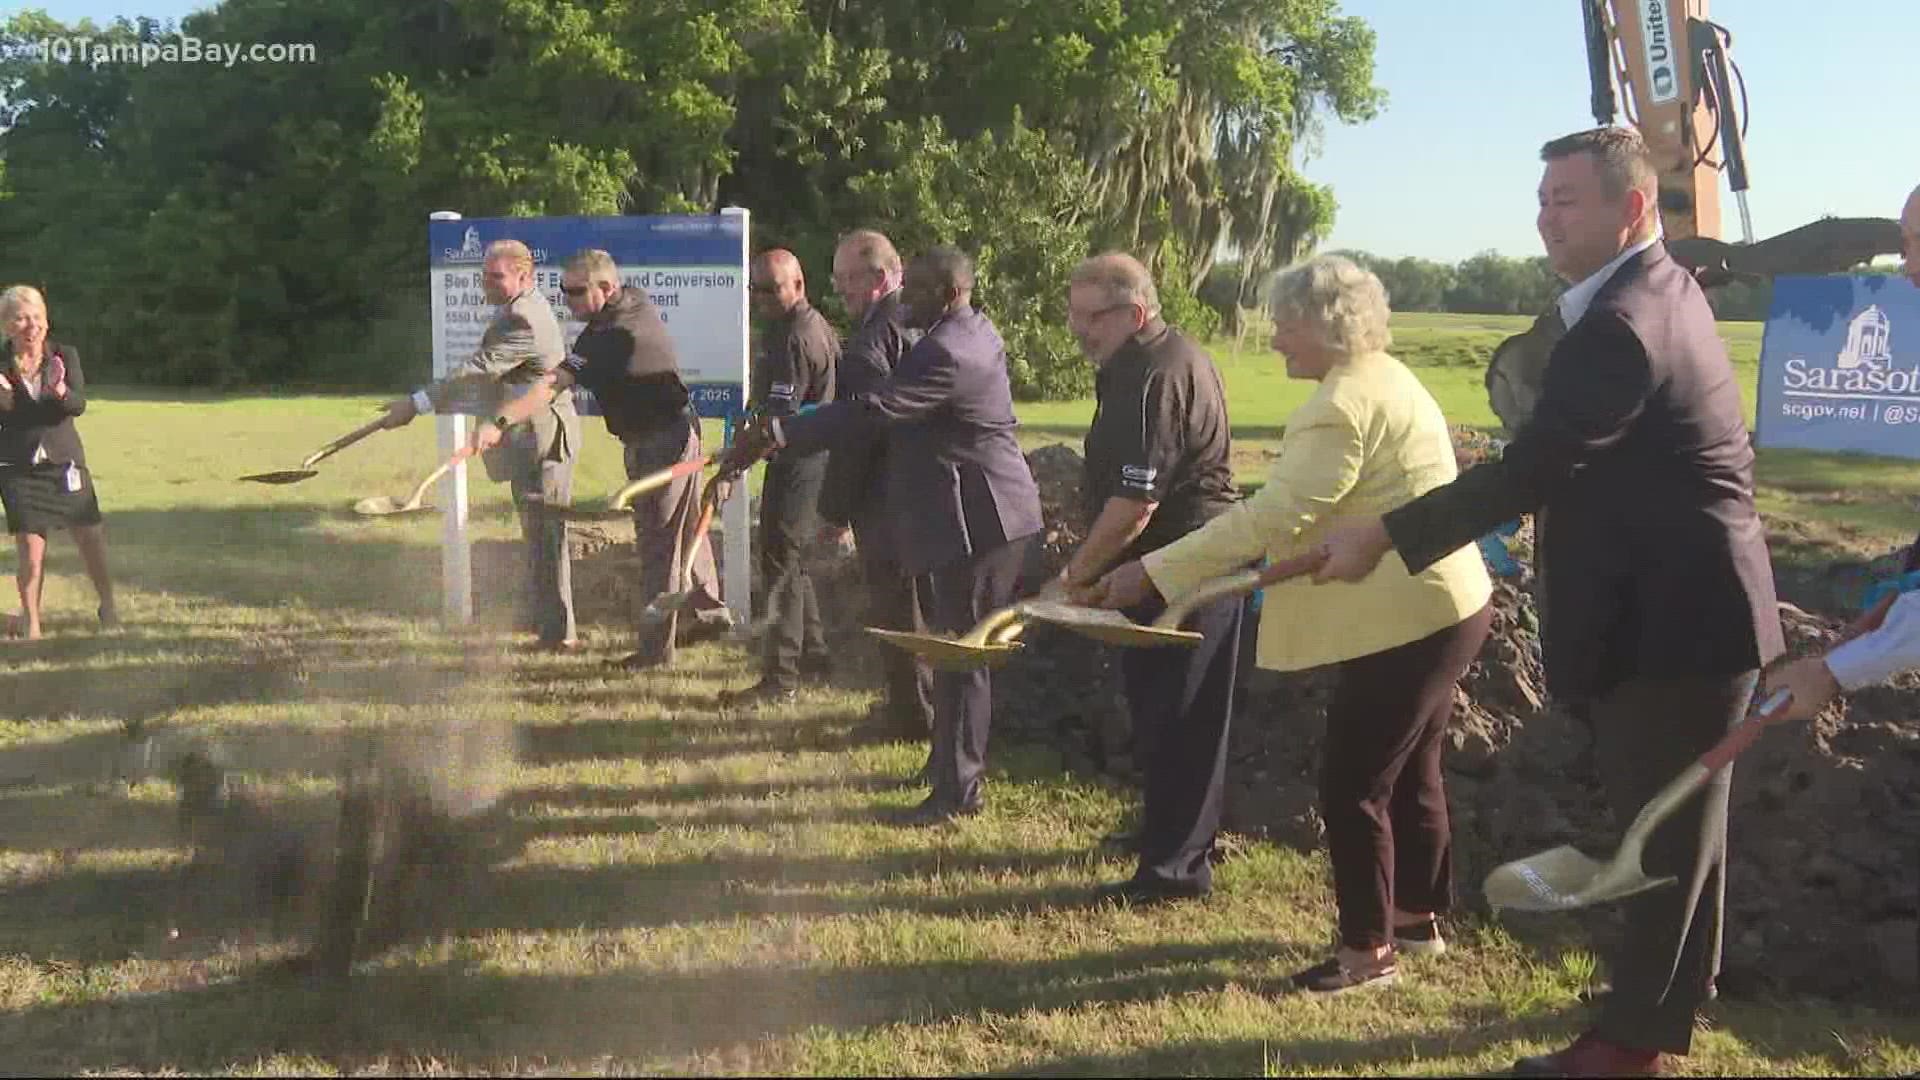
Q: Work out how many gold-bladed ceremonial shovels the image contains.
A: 7